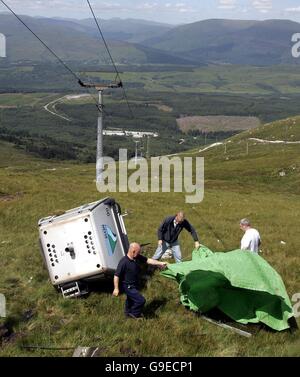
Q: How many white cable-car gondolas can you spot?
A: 1